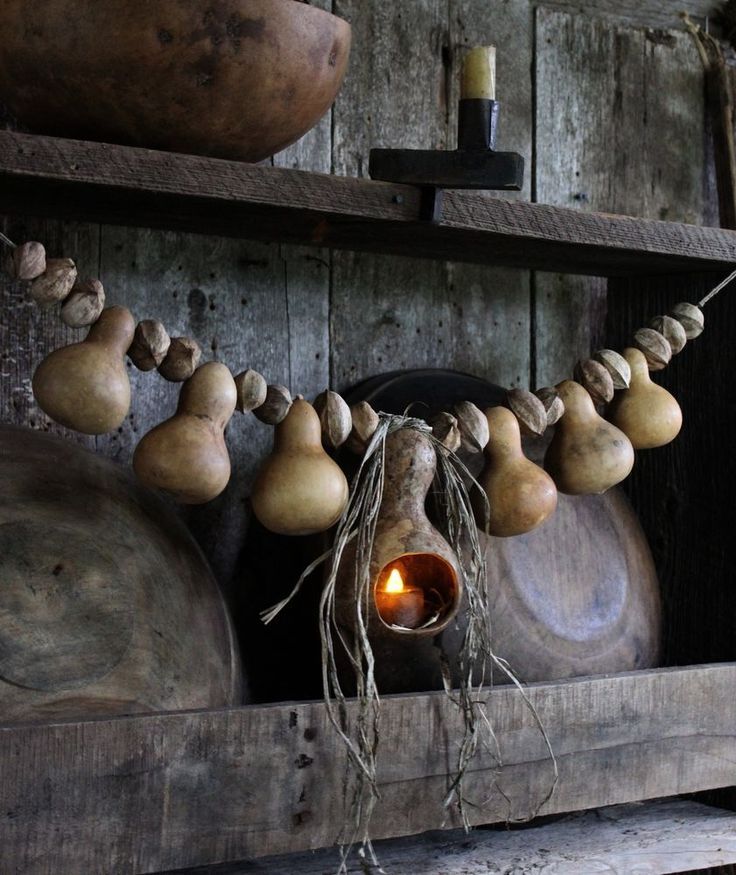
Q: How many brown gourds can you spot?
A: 7